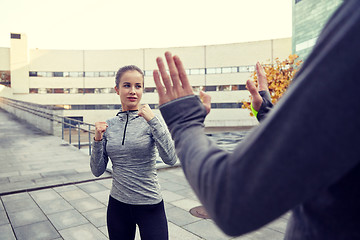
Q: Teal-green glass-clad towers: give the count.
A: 1